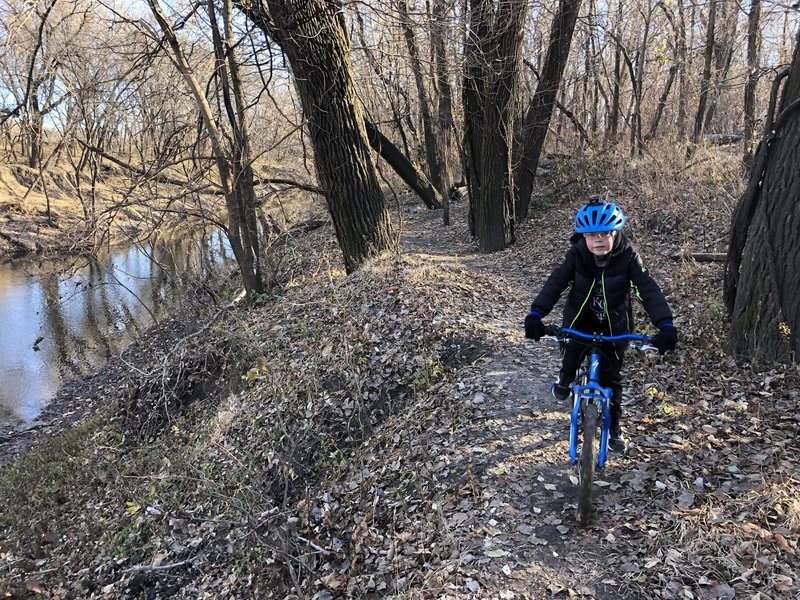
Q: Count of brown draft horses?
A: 0